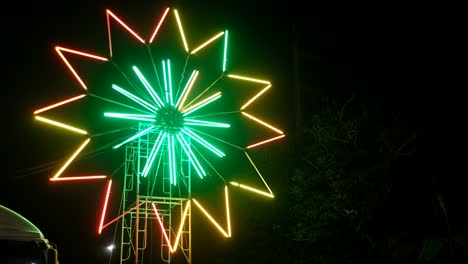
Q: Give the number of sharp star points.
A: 12